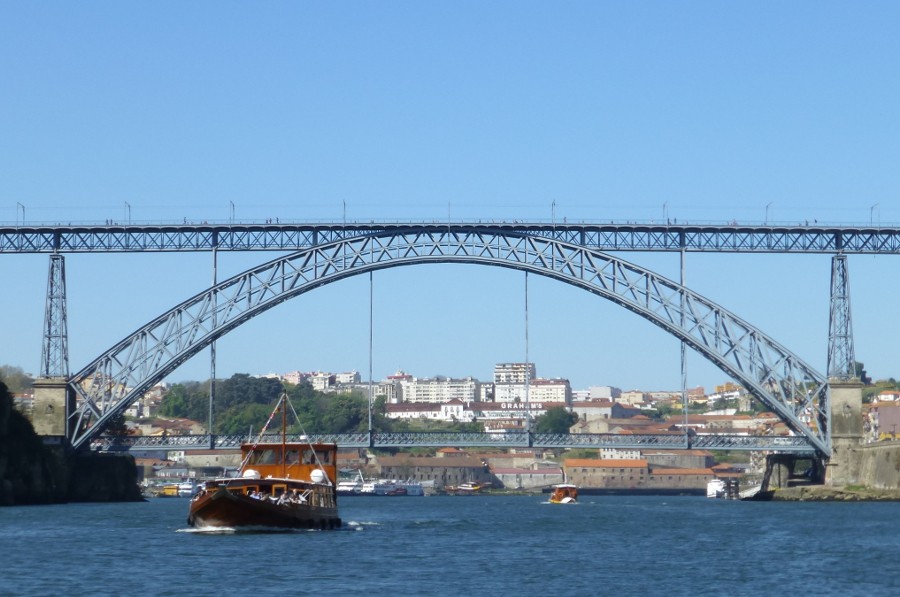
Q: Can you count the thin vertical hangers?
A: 4